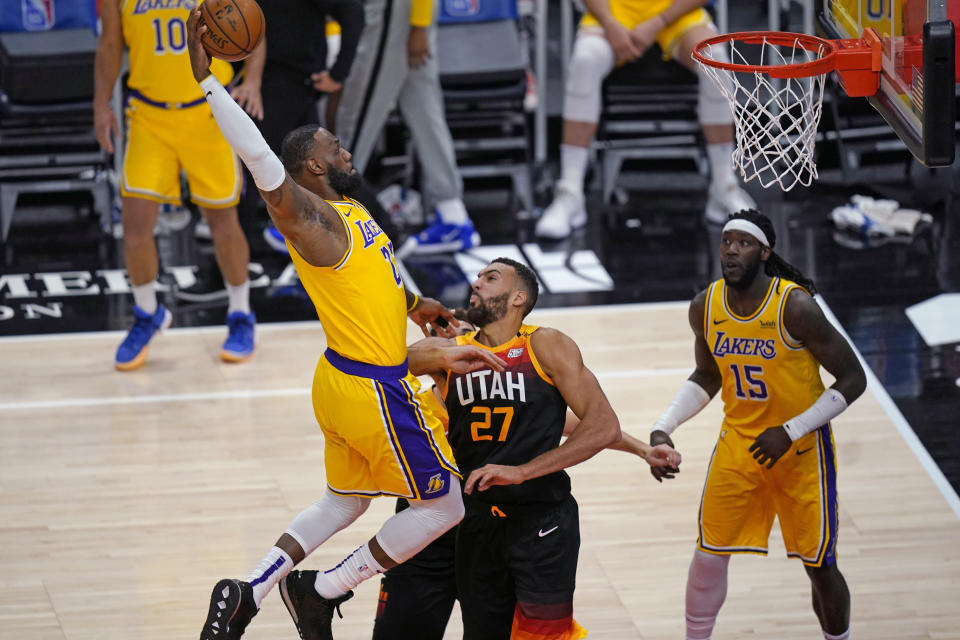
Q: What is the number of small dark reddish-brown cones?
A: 0